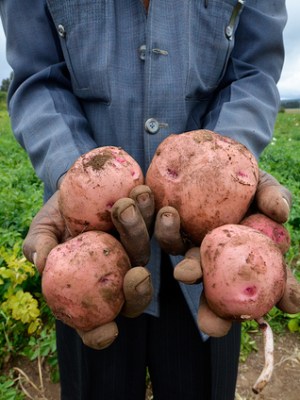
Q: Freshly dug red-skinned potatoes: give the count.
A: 5